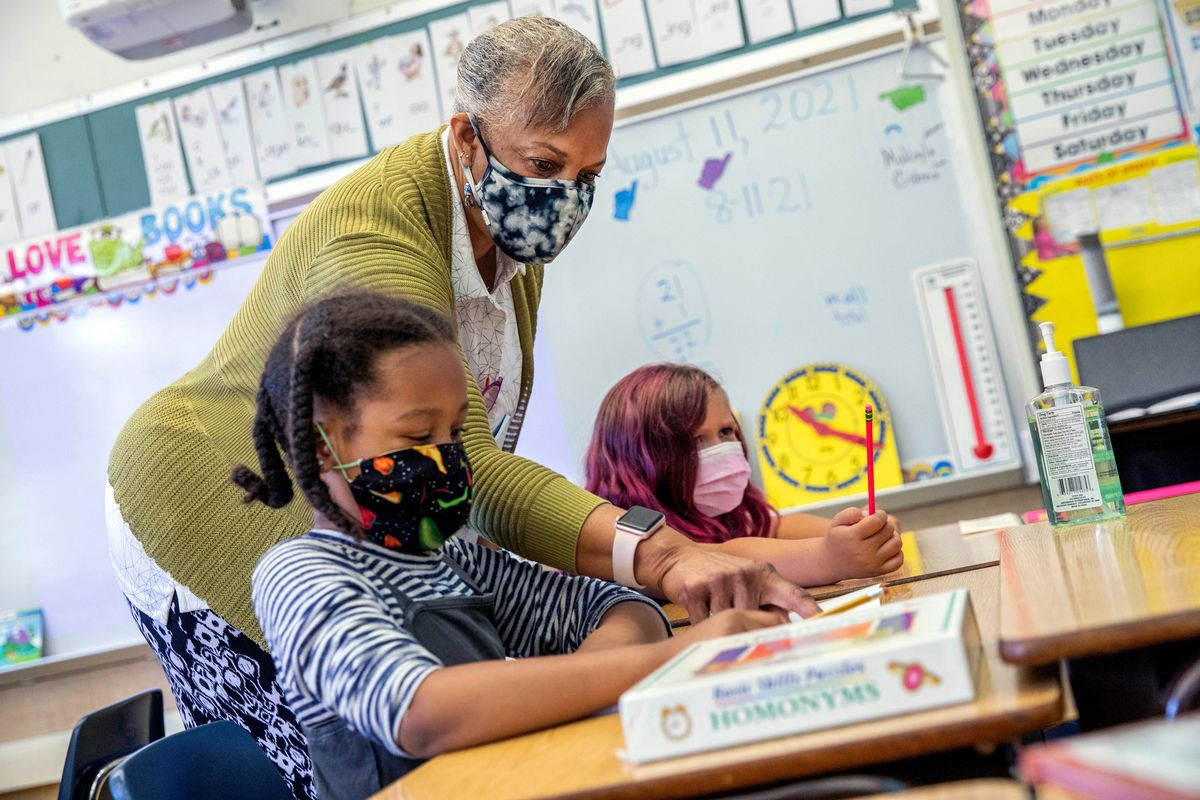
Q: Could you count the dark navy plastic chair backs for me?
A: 2